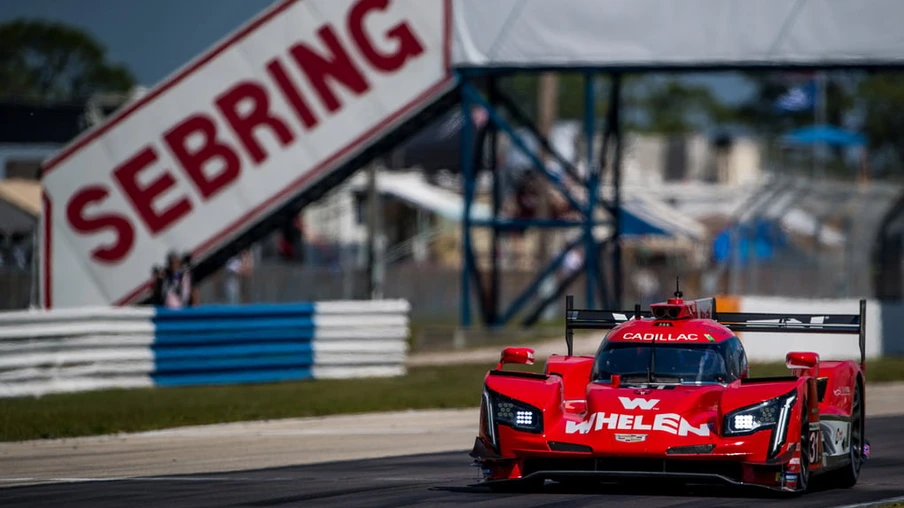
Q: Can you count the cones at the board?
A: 0